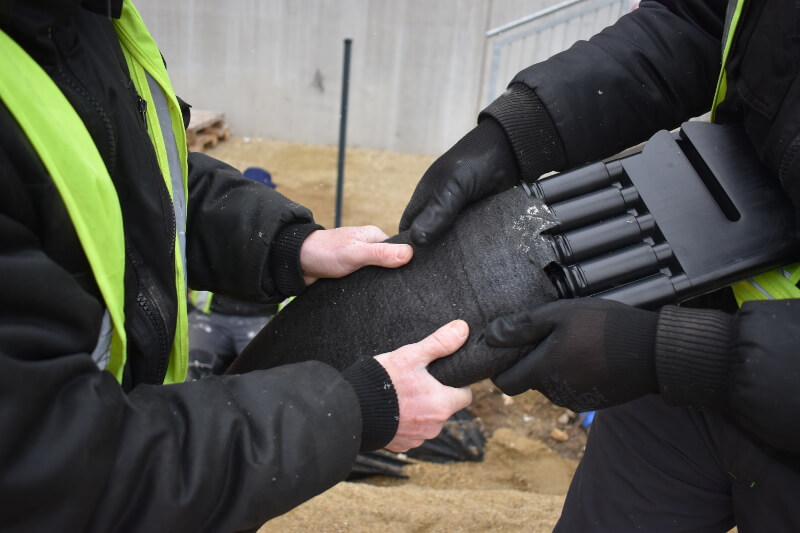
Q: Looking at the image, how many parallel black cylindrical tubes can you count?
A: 5